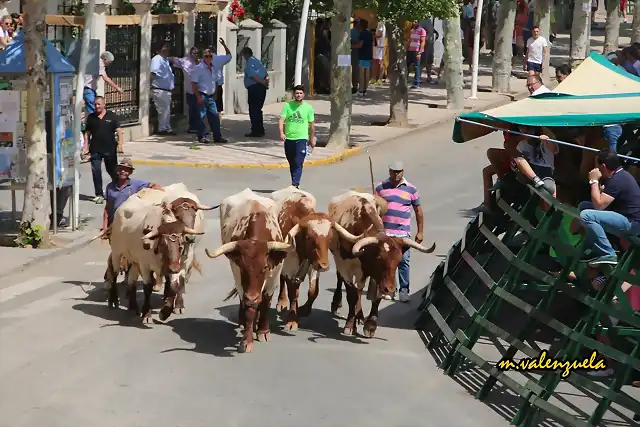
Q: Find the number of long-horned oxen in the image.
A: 5